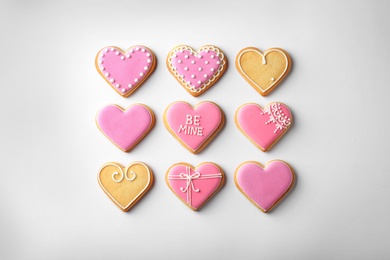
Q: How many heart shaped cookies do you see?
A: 9